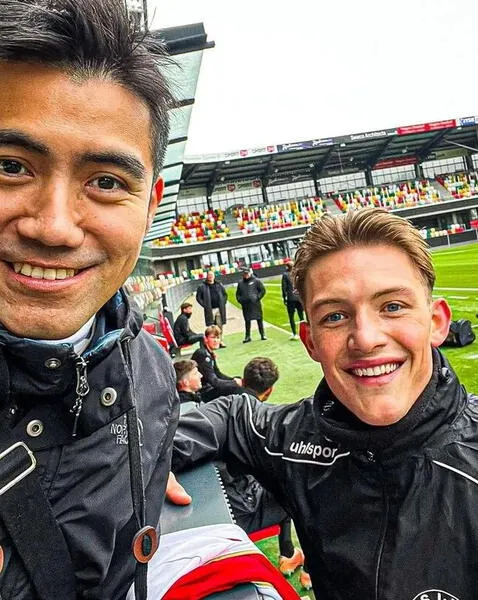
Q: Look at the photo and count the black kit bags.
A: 1